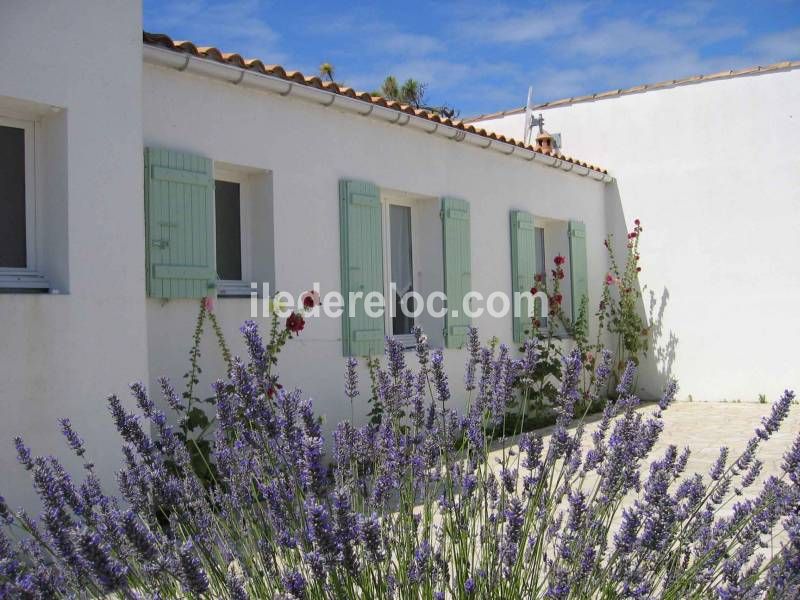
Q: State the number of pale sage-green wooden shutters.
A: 5